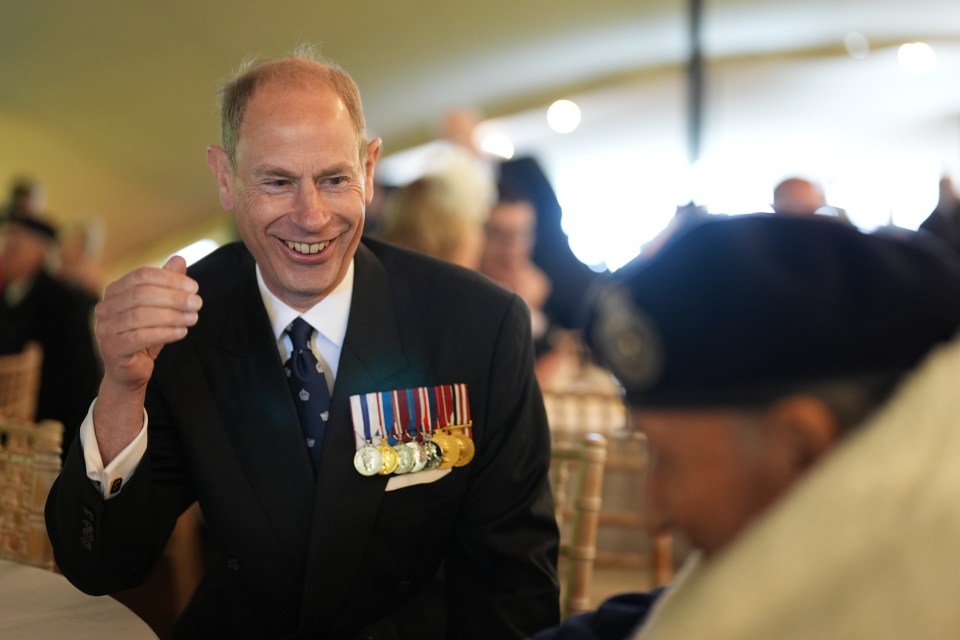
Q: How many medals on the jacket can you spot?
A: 7